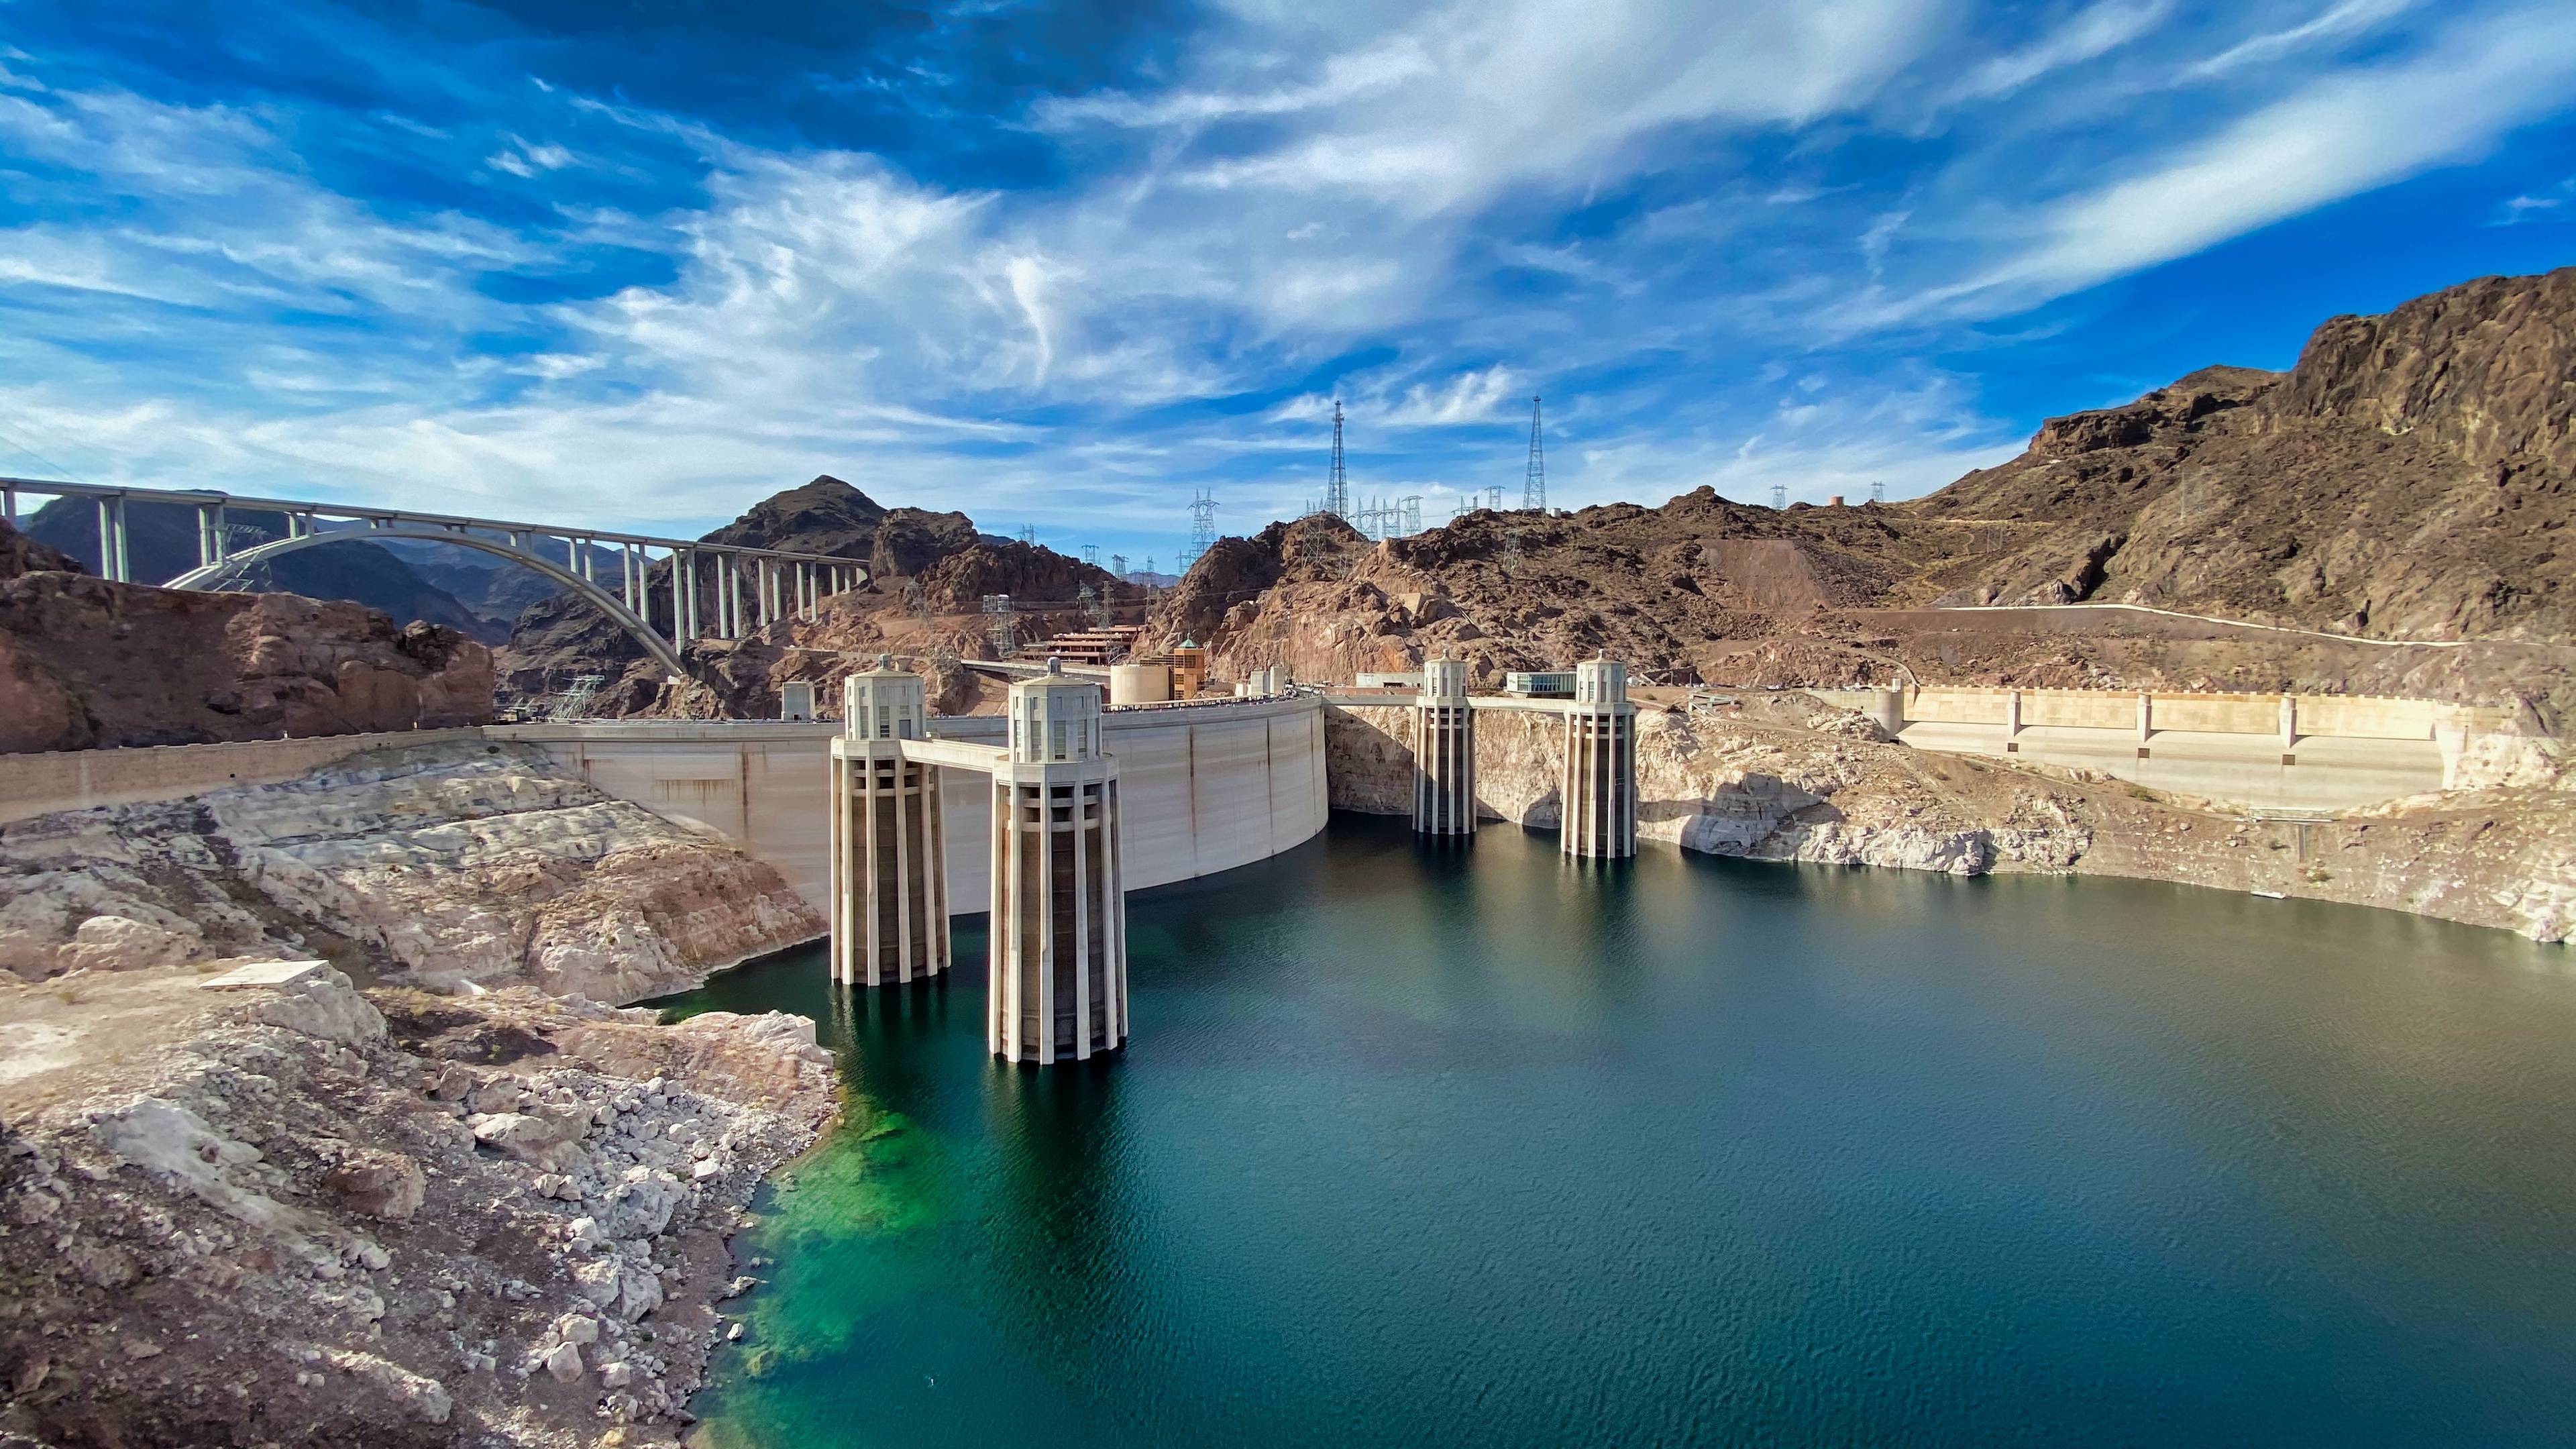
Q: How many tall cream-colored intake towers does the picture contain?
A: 4